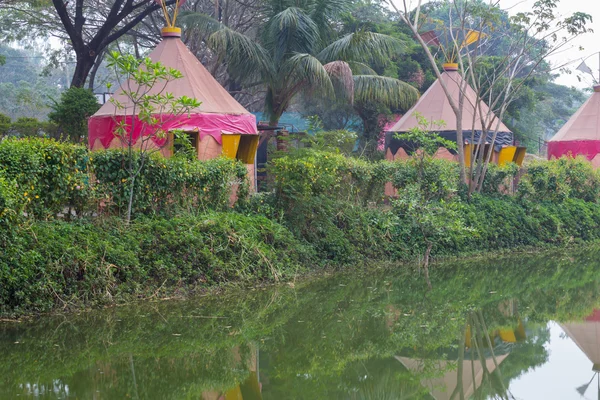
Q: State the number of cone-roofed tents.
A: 3